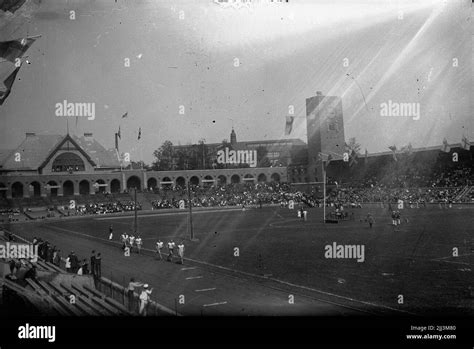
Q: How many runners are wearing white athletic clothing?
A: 6